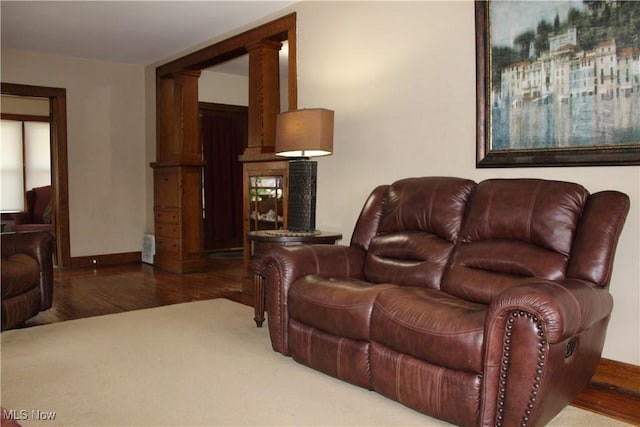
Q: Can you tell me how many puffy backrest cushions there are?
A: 2